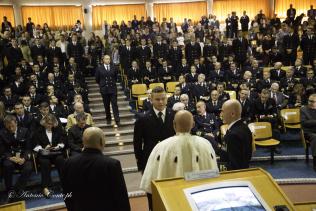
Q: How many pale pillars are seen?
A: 5